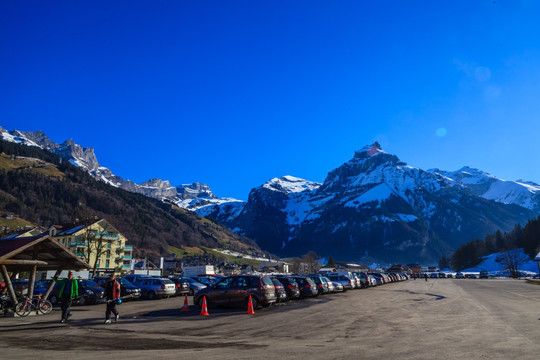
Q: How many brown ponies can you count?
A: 0